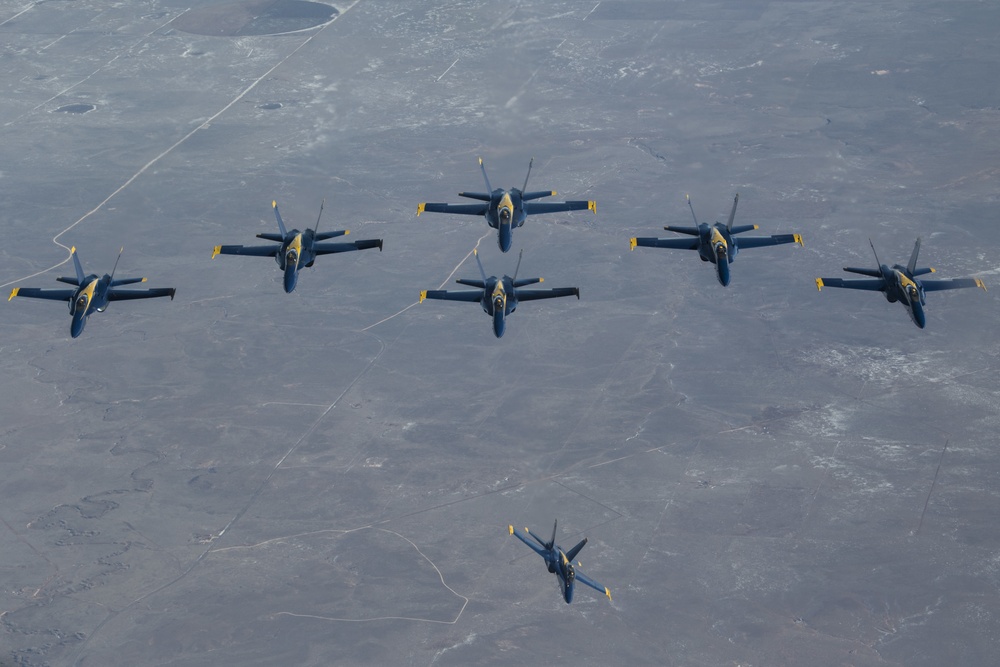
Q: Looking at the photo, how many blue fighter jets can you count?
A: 7